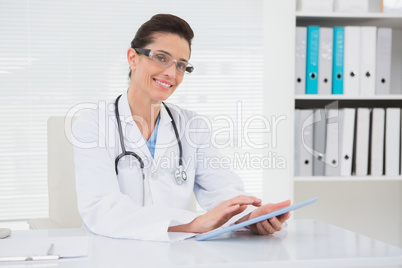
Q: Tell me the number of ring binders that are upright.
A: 14